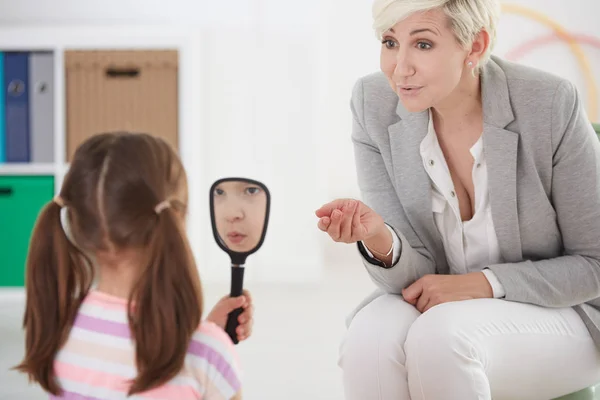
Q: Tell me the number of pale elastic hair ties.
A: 2